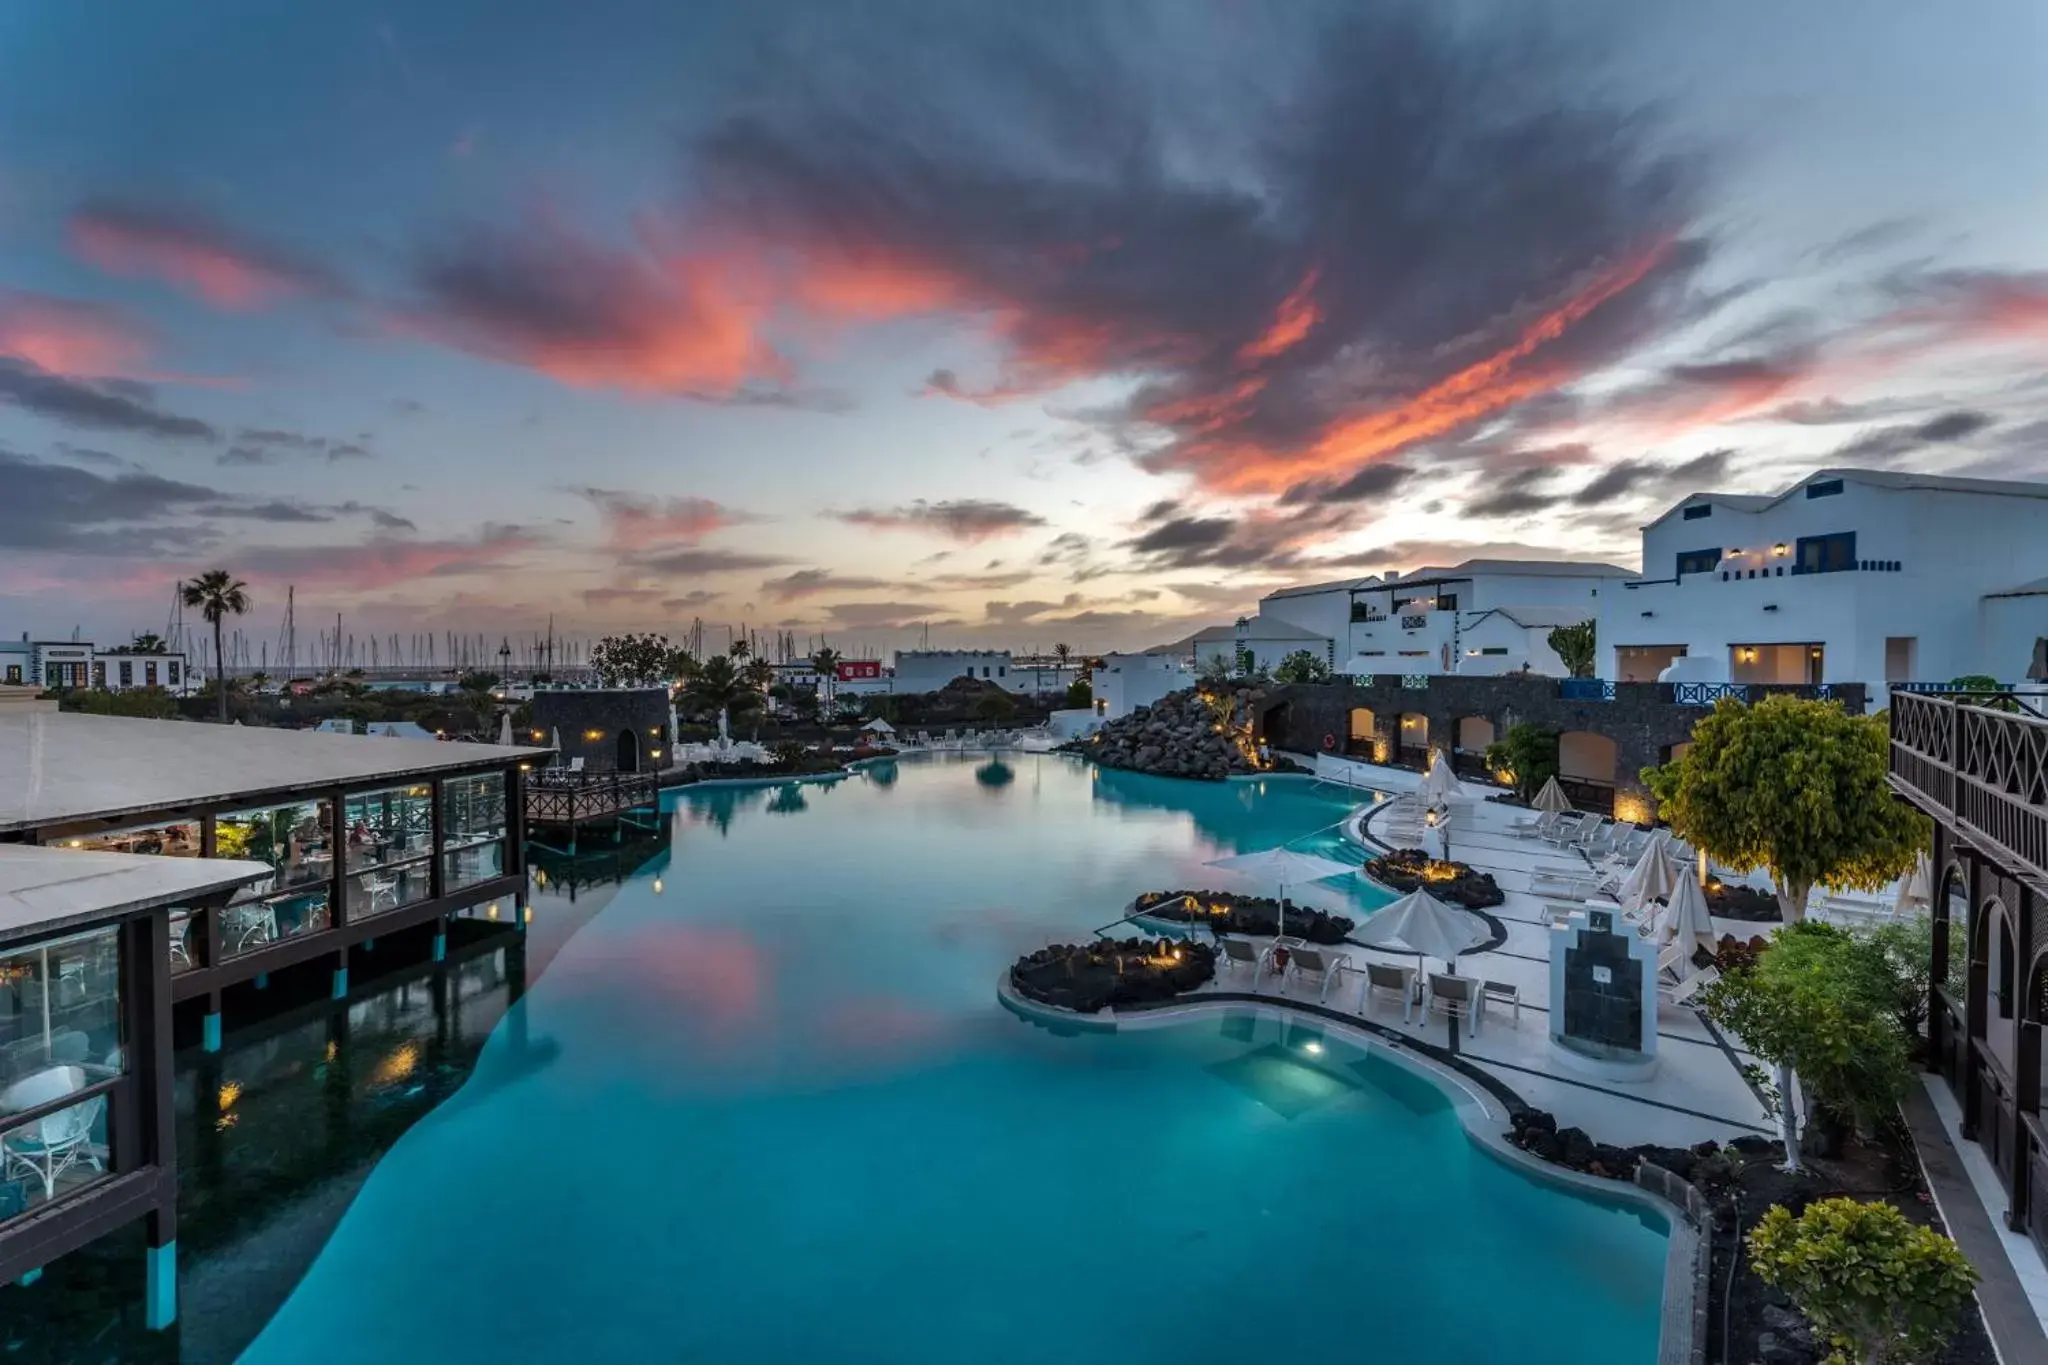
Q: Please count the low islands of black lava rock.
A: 3